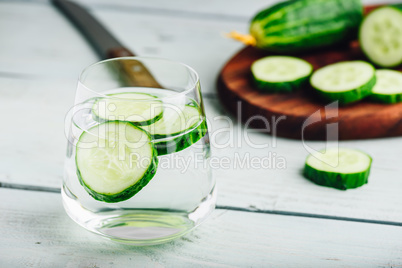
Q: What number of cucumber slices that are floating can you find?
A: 3